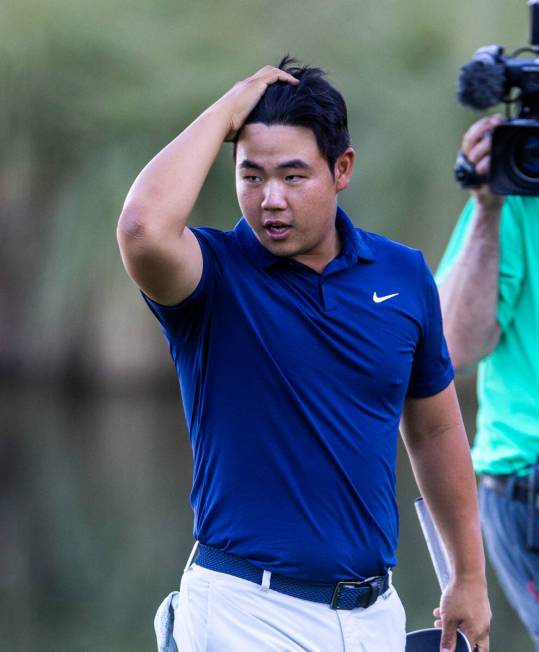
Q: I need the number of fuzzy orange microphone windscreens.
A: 0